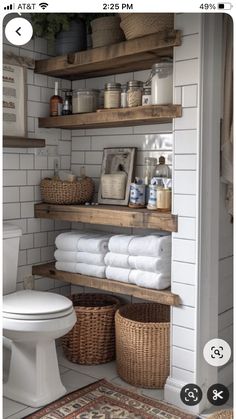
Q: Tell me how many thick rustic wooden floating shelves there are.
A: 4